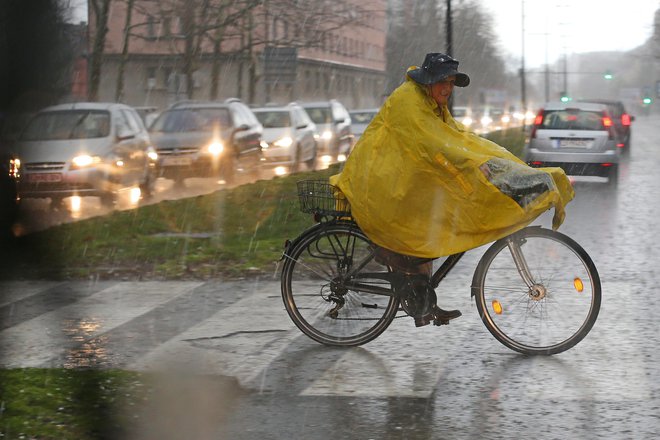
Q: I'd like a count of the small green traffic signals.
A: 3